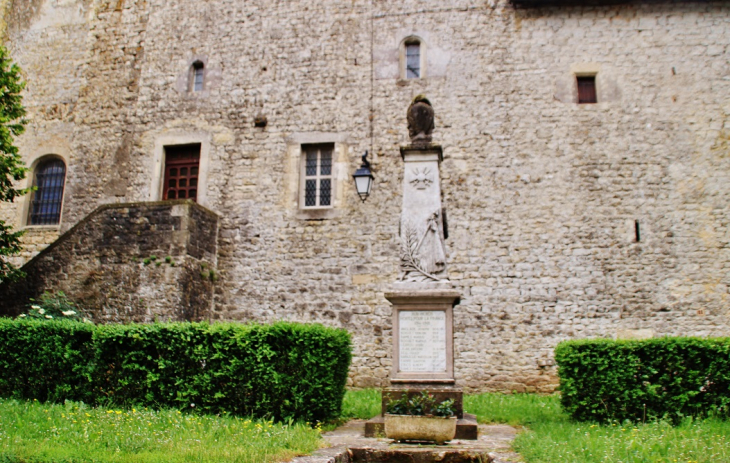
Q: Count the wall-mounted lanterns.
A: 1